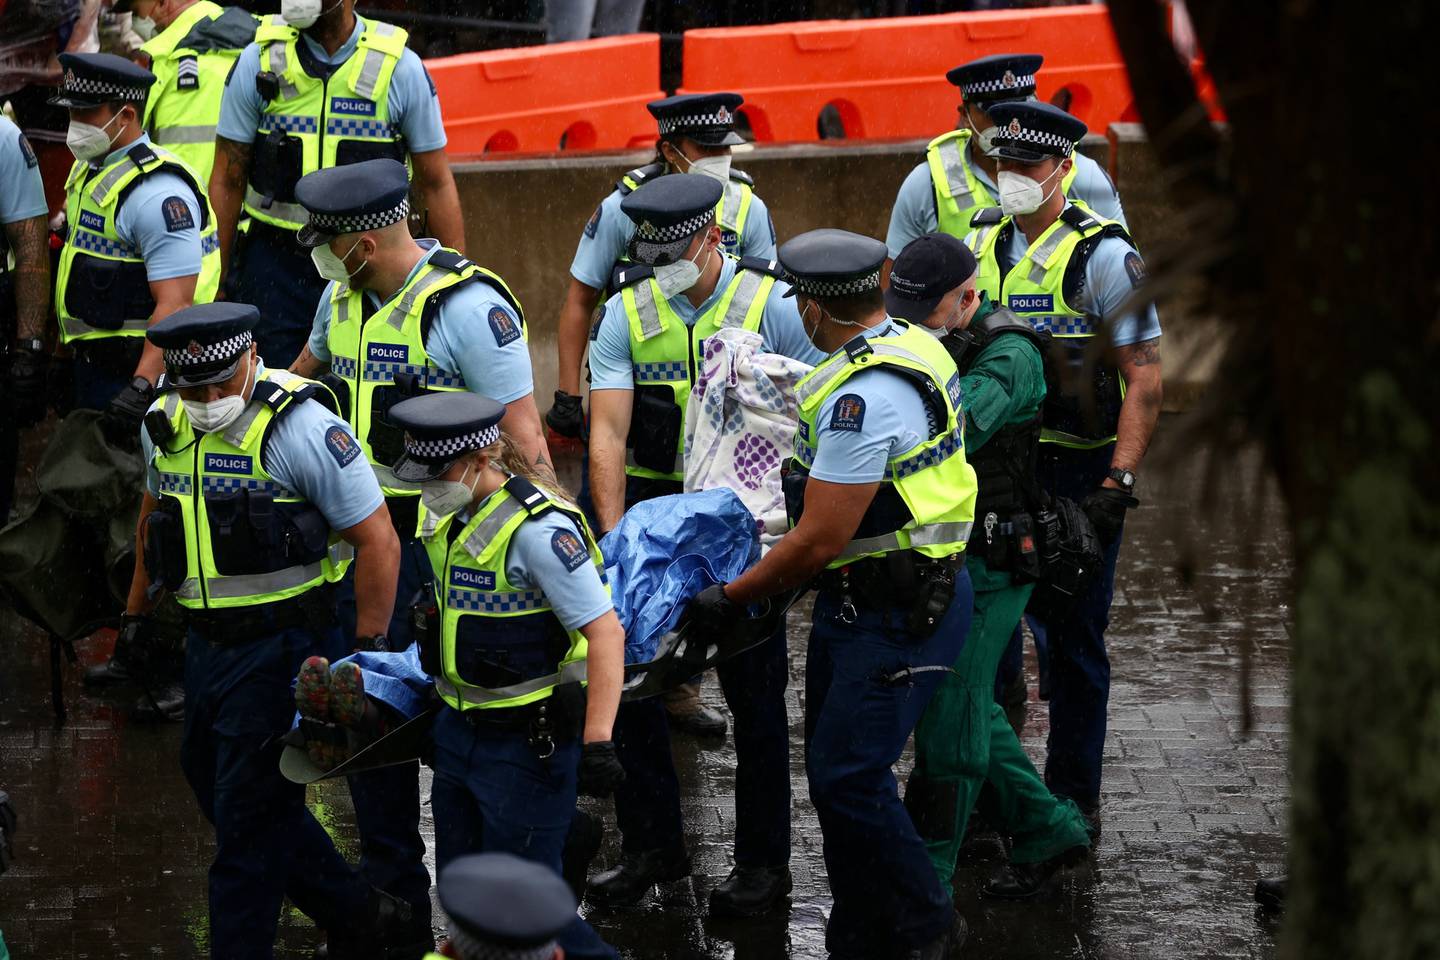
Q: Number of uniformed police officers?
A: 13